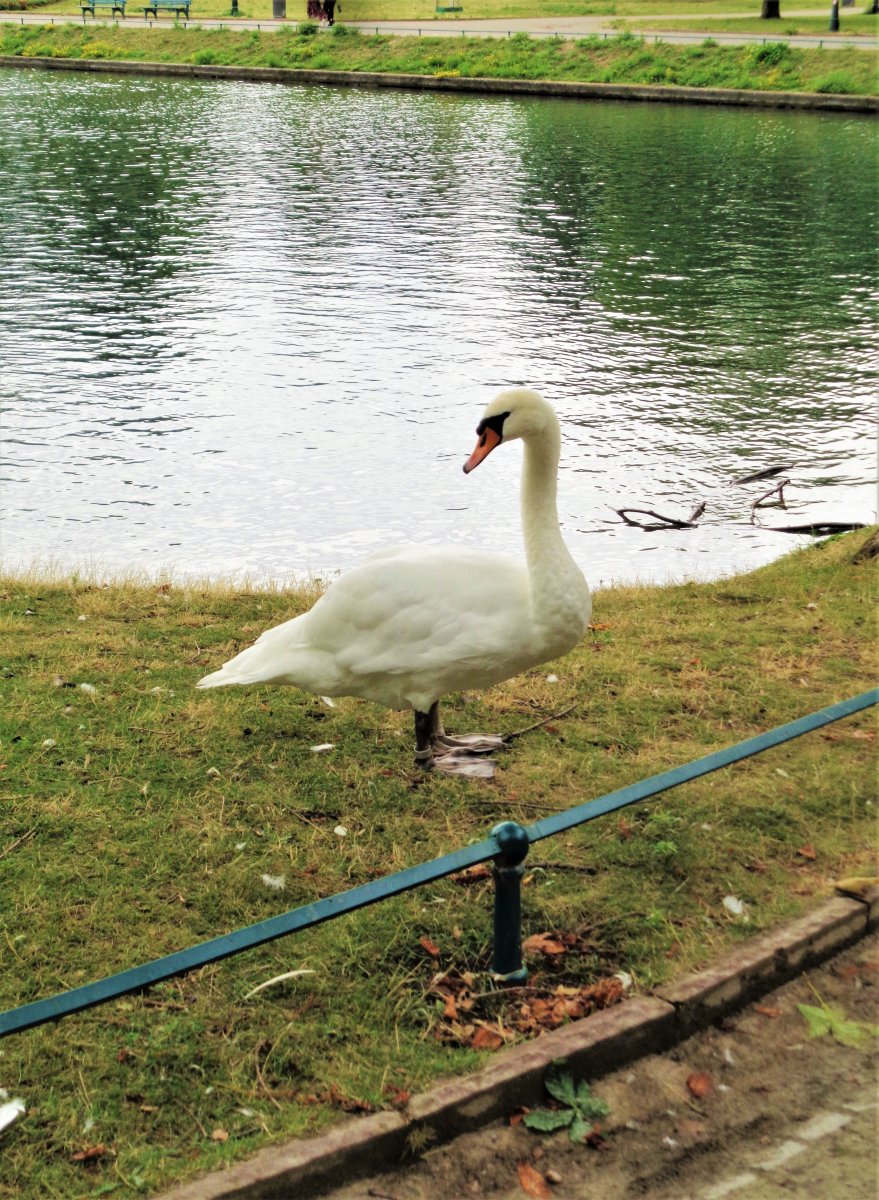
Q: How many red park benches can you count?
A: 0